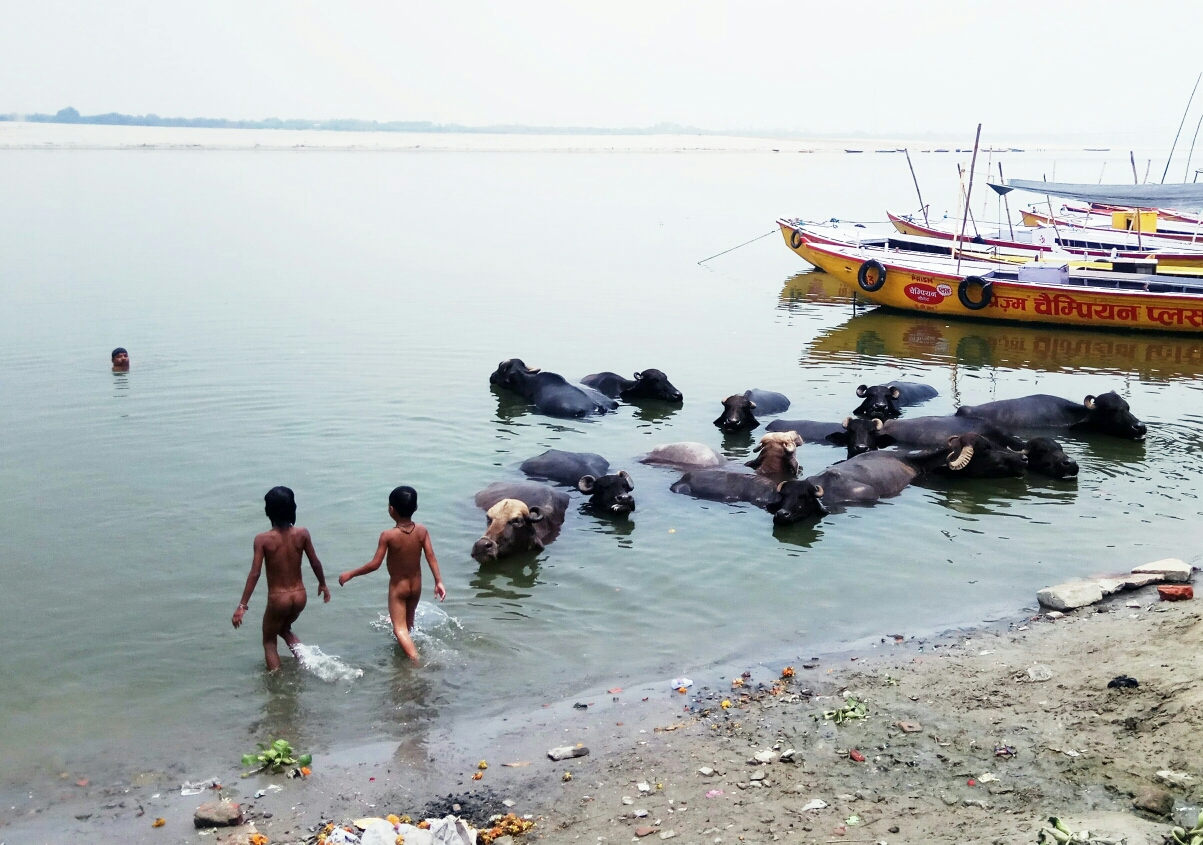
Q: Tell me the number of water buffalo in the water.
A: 12